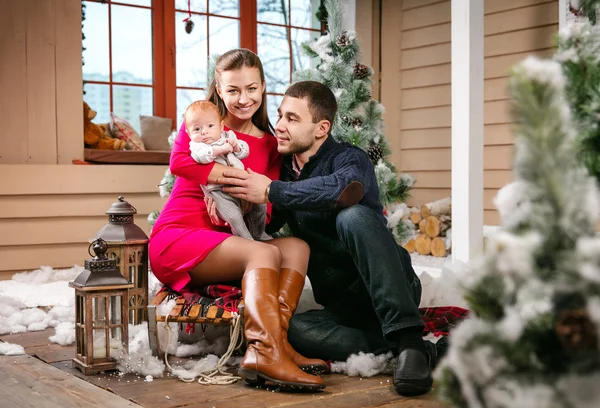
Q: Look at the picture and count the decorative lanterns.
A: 2